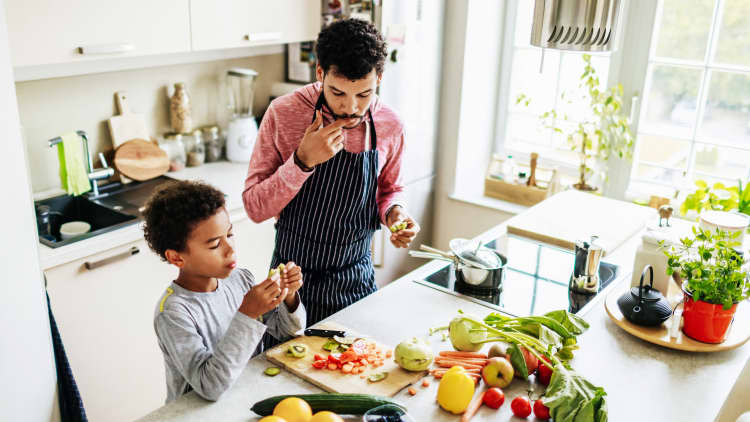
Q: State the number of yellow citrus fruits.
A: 3